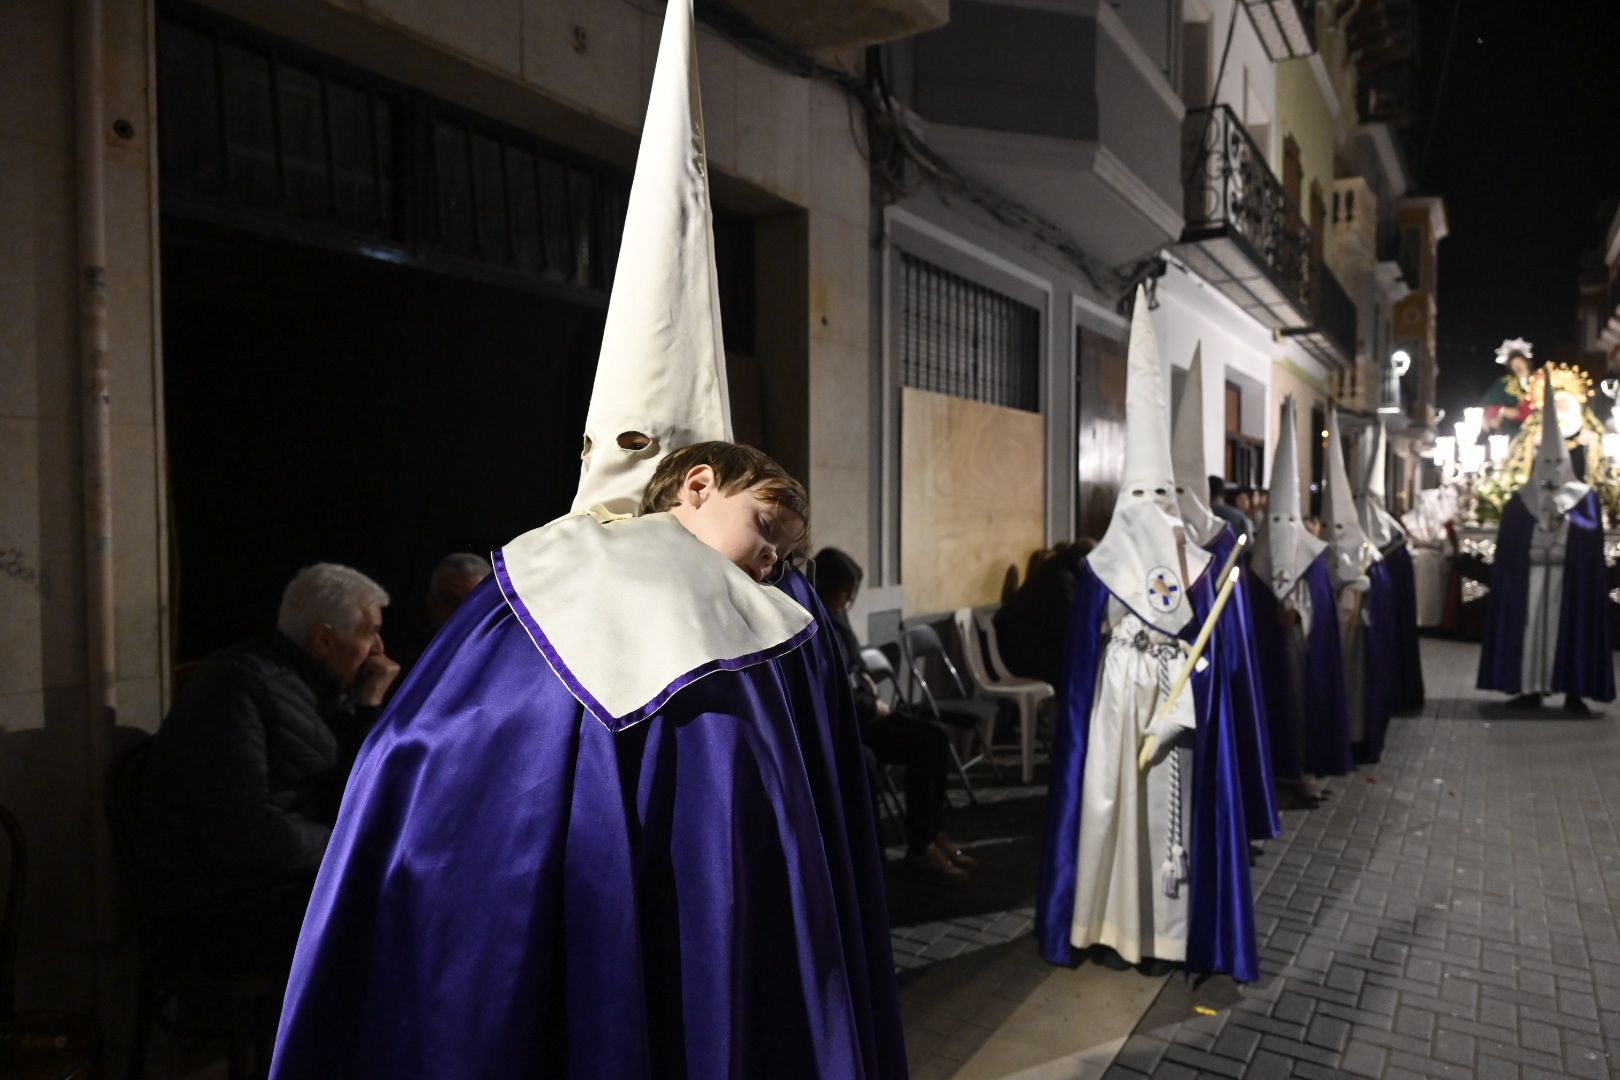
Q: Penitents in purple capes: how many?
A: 7